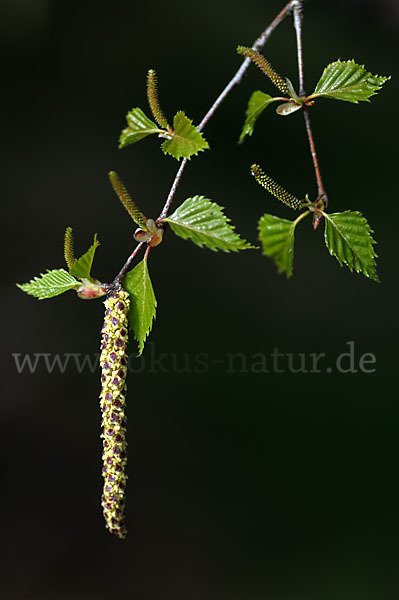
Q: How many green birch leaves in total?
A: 10